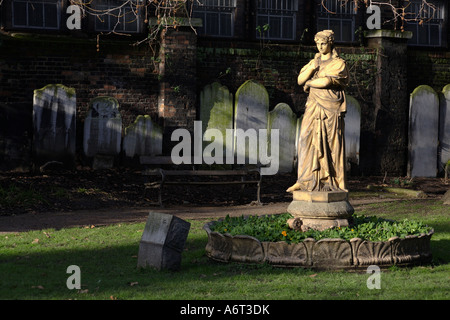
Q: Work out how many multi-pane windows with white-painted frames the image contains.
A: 6